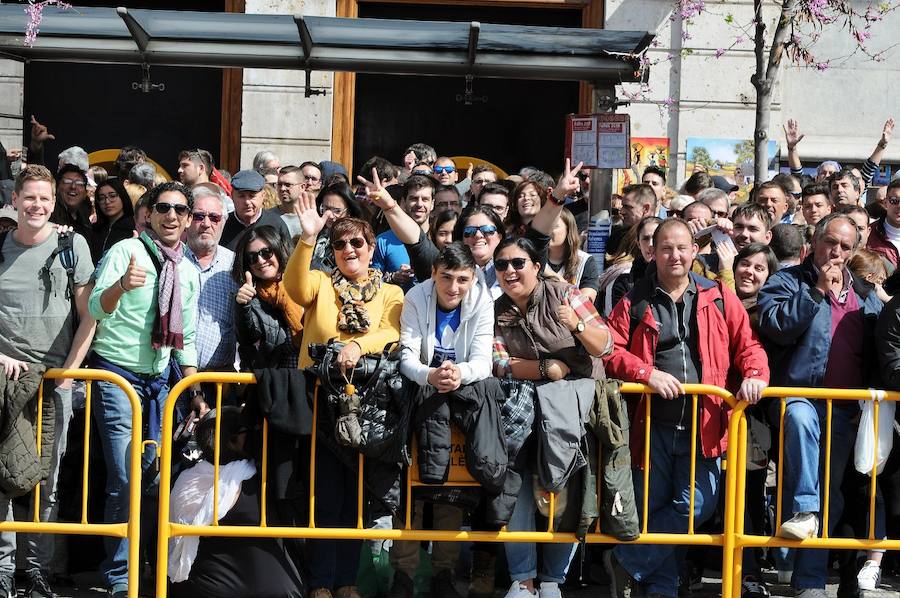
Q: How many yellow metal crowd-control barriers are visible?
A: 3